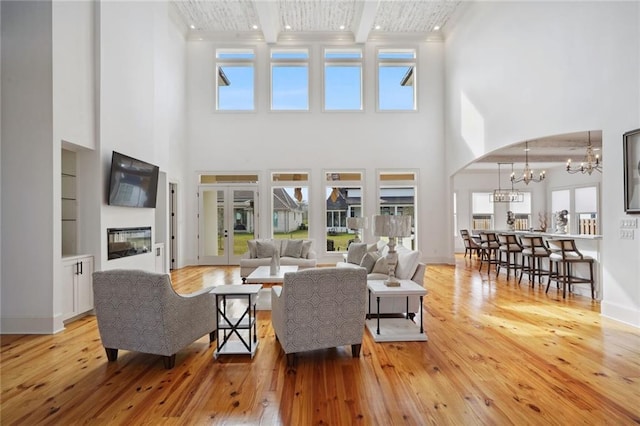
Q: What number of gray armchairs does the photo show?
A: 2